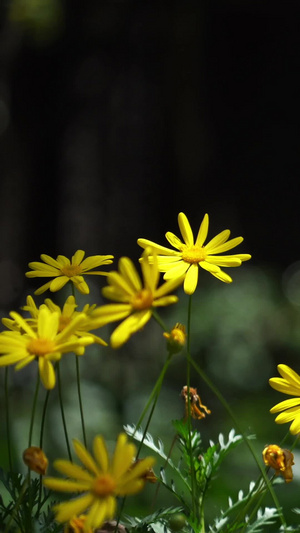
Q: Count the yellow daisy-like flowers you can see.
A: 7